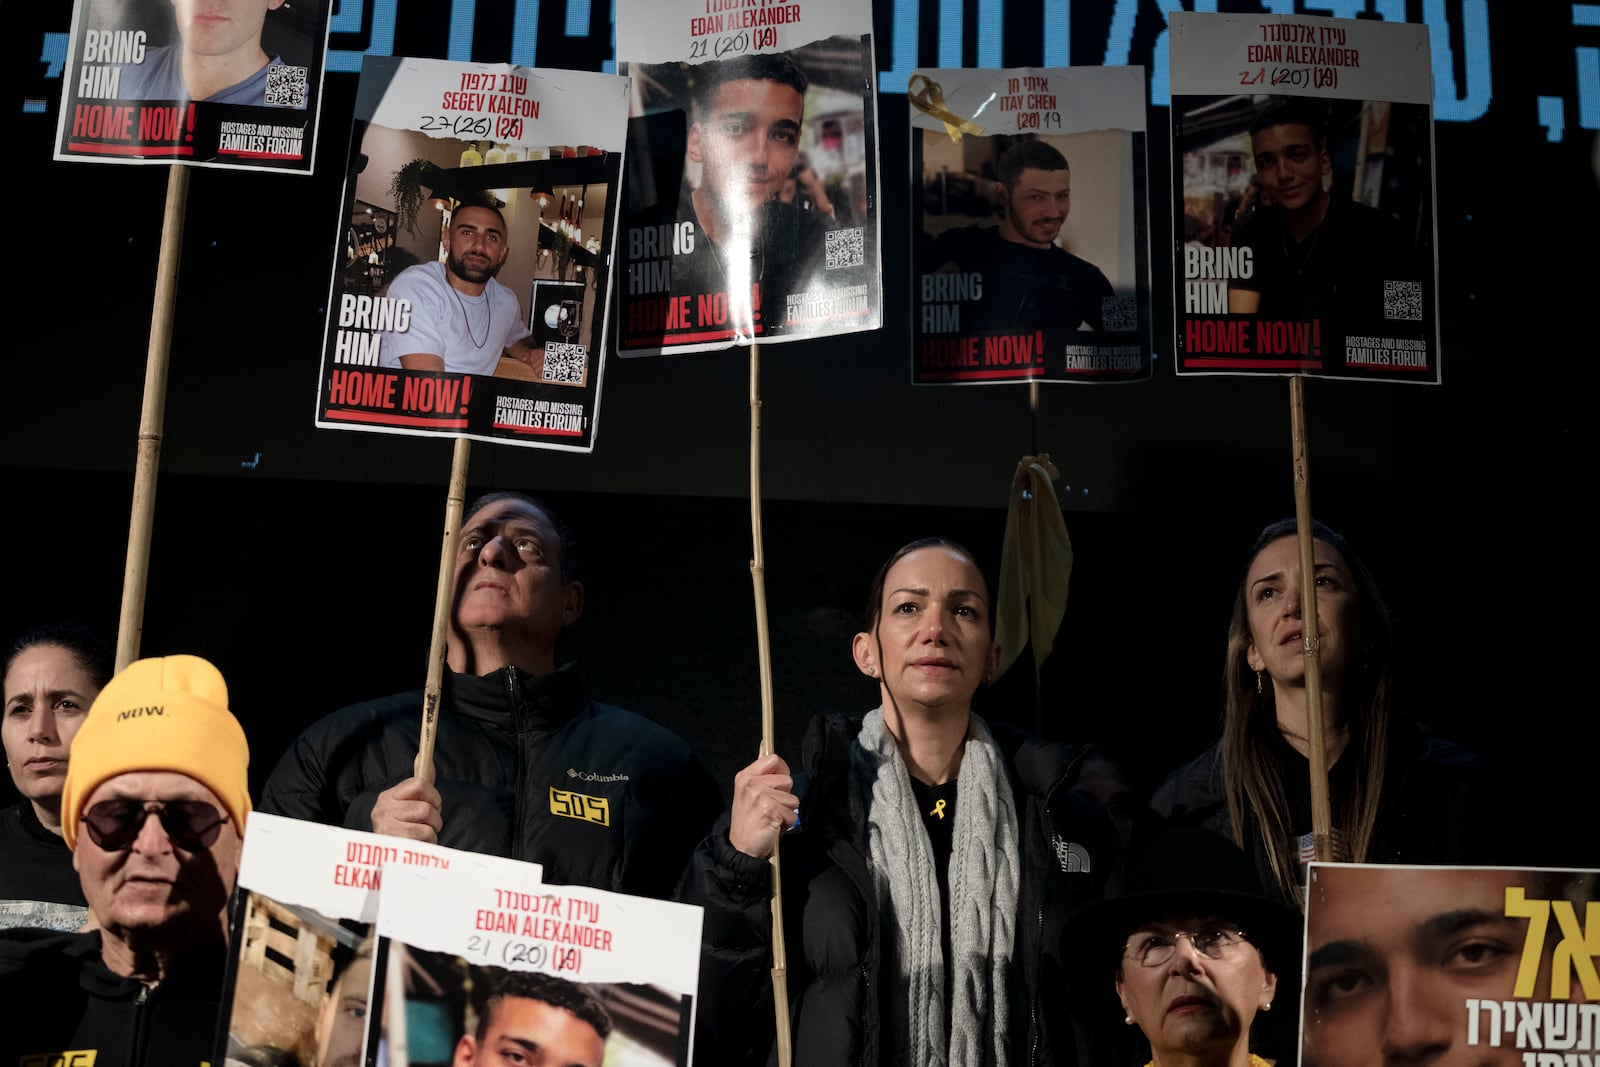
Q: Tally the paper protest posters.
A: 8